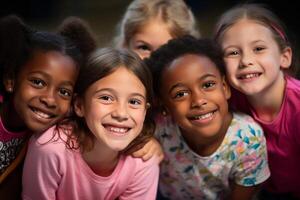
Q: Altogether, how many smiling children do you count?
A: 4